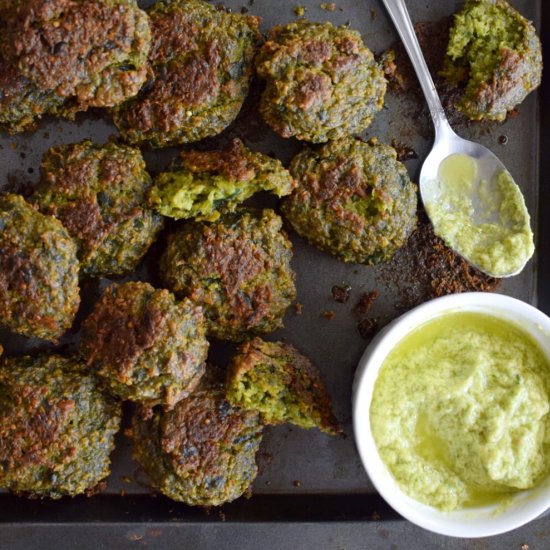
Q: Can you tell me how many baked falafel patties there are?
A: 14